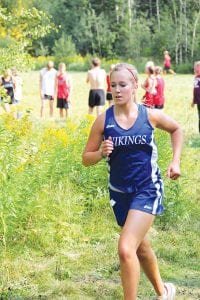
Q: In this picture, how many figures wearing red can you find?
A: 5